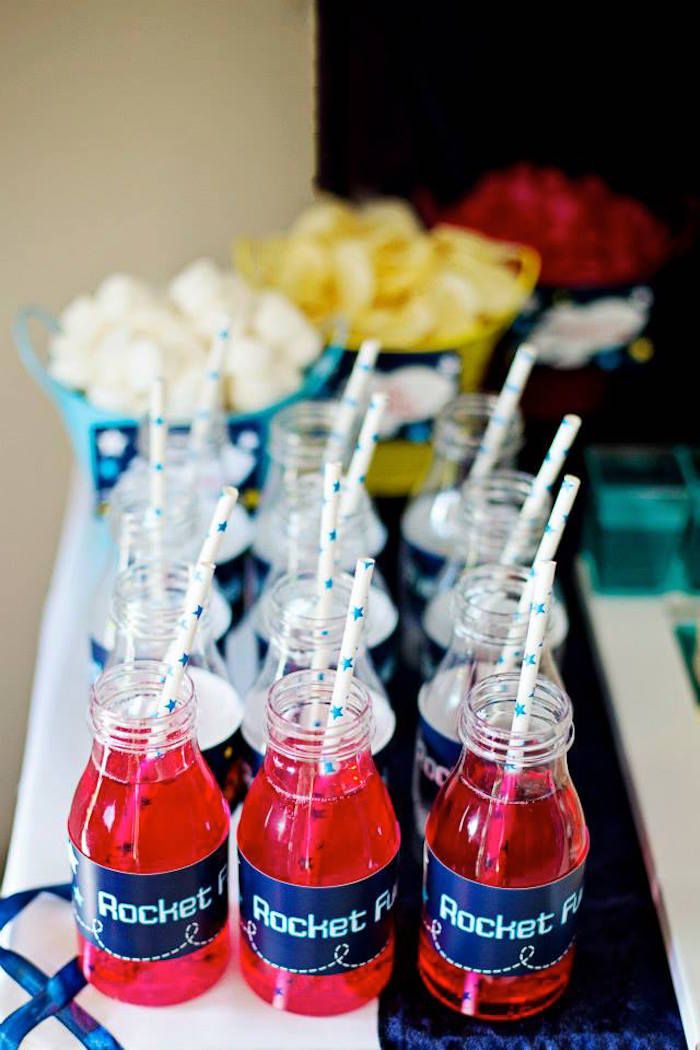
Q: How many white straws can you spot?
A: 12